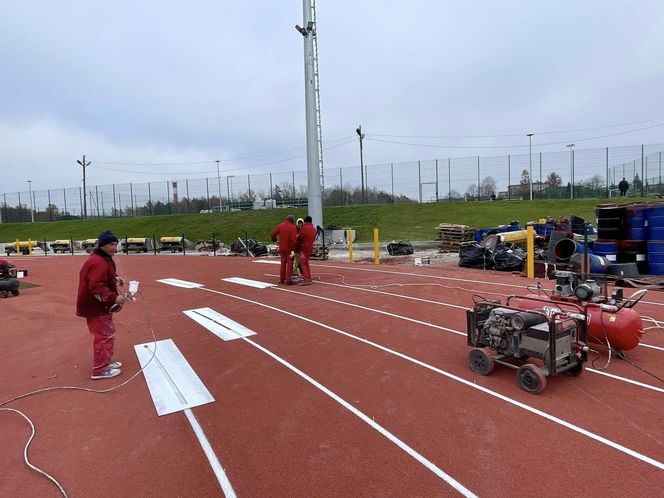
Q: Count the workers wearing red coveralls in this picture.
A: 3